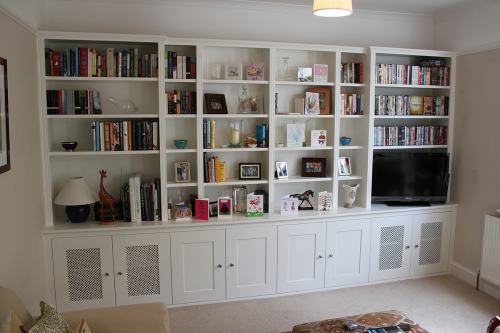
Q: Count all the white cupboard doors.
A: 8